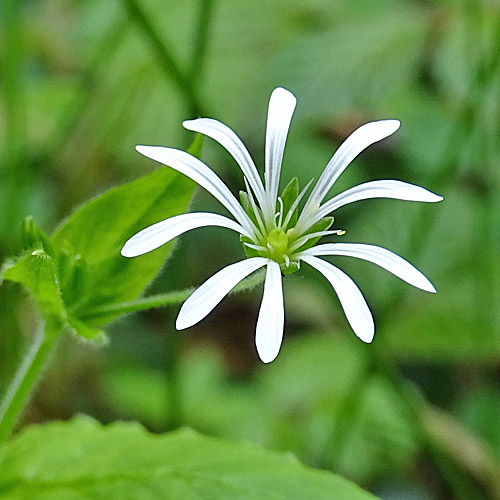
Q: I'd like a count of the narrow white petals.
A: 10